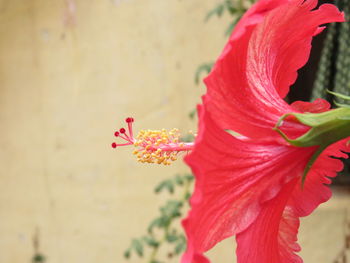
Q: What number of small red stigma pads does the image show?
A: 5